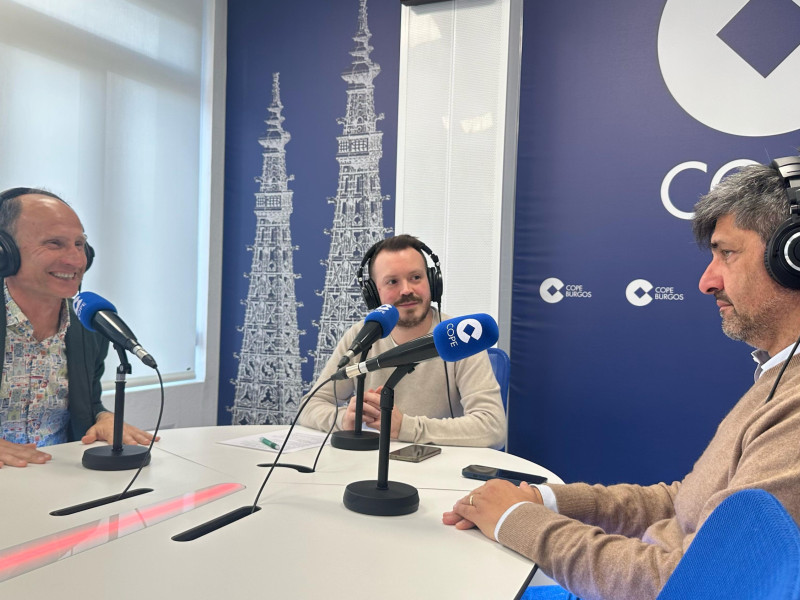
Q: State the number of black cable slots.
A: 3